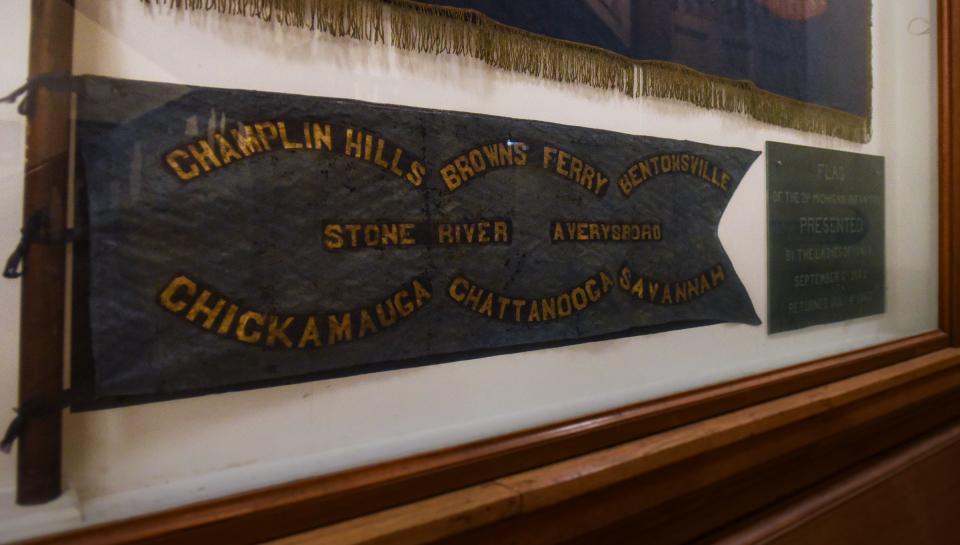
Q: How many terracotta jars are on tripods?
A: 0